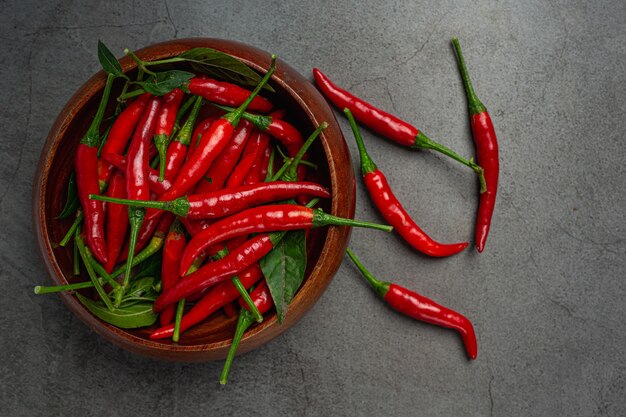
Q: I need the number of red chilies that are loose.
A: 4